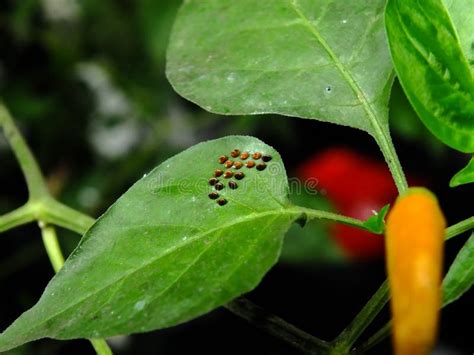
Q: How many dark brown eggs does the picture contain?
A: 8